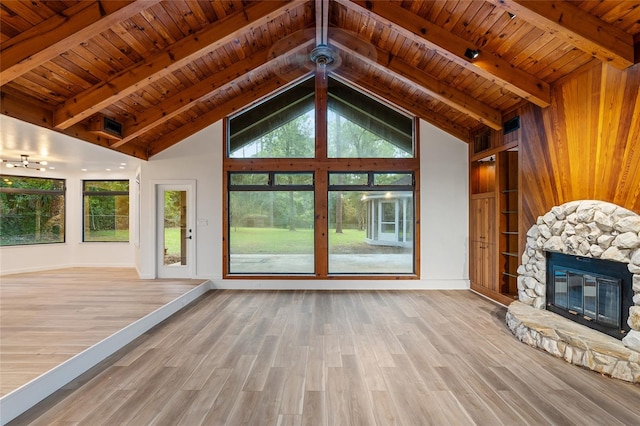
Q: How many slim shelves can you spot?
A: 5